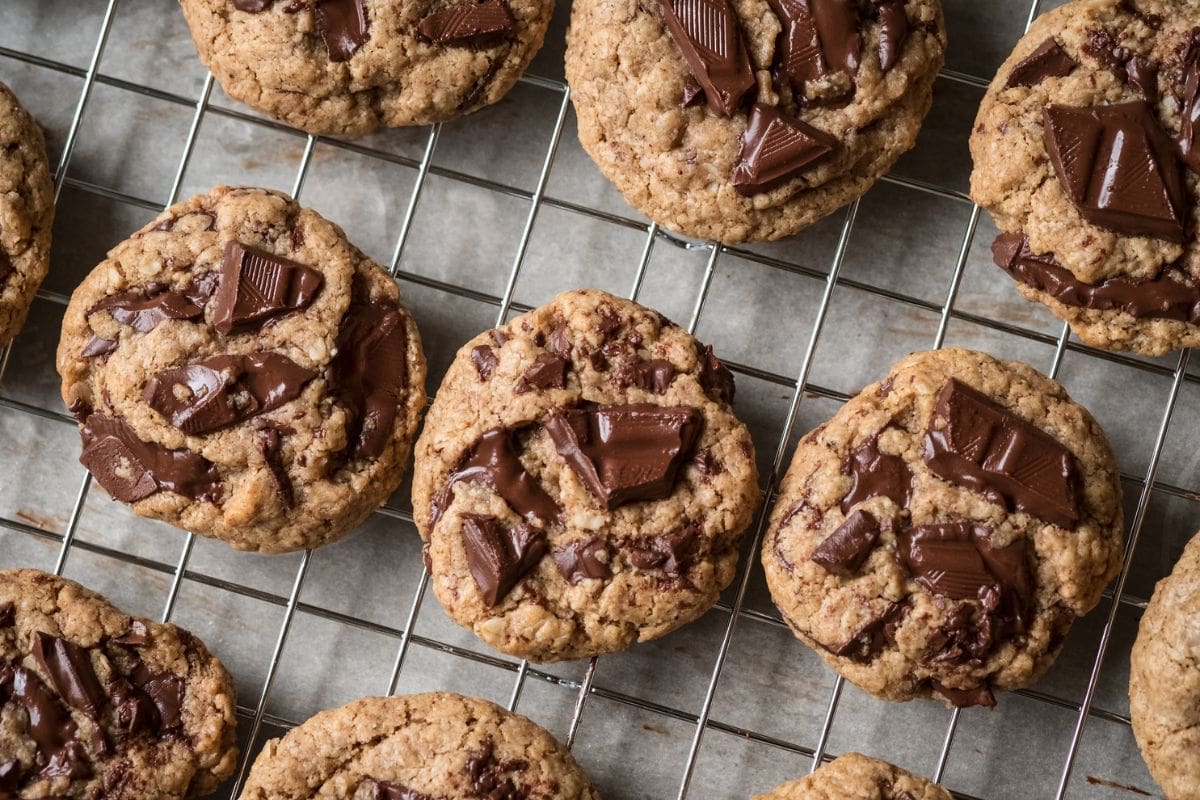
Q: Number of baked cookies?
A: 11